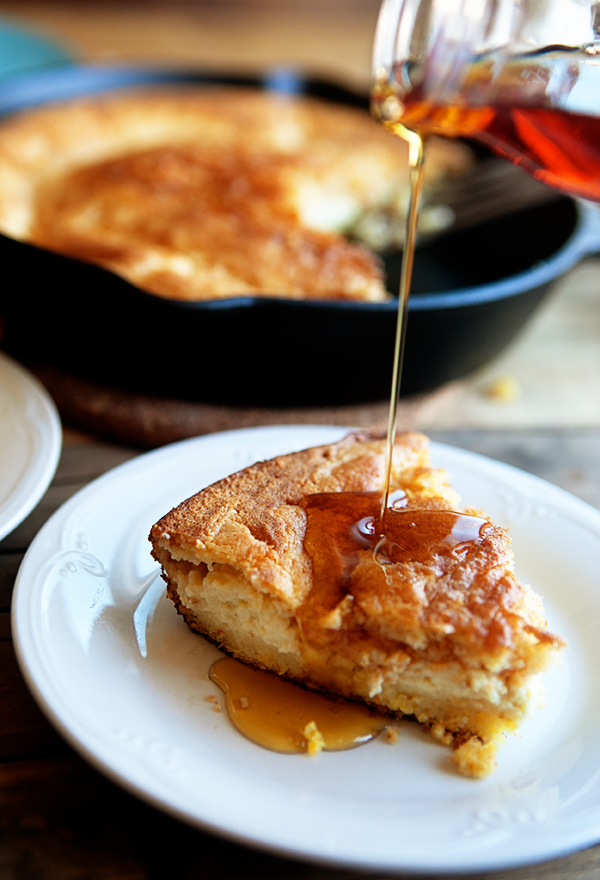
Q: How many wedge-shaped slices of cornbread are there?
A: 1